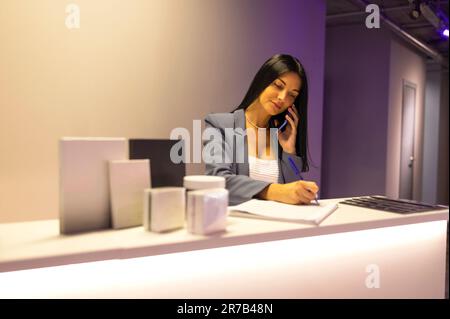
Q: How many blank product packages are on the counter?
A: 6